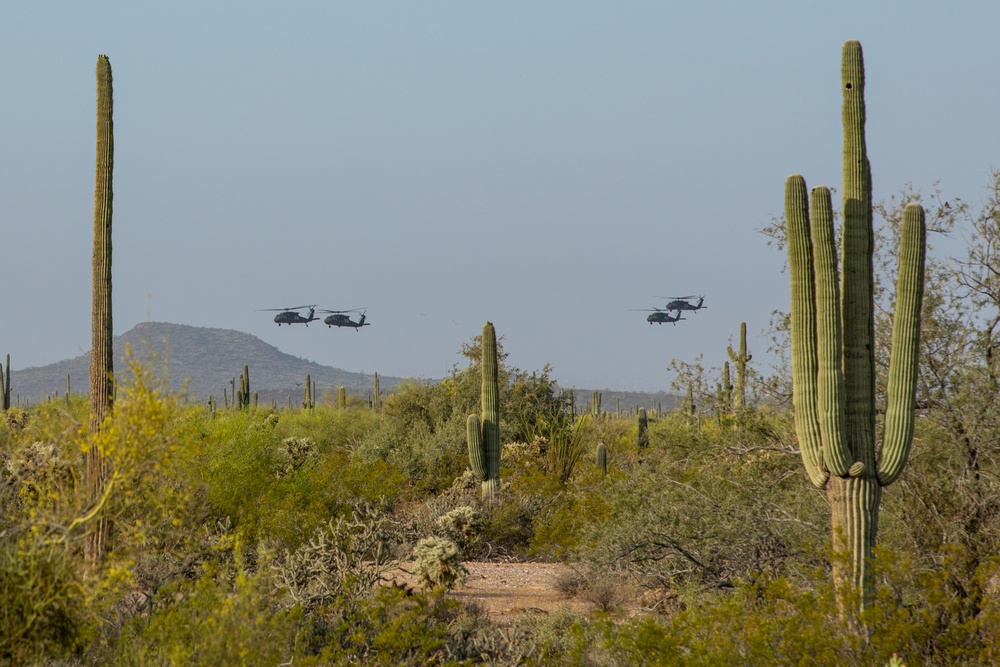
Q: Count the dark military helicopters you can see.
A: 4